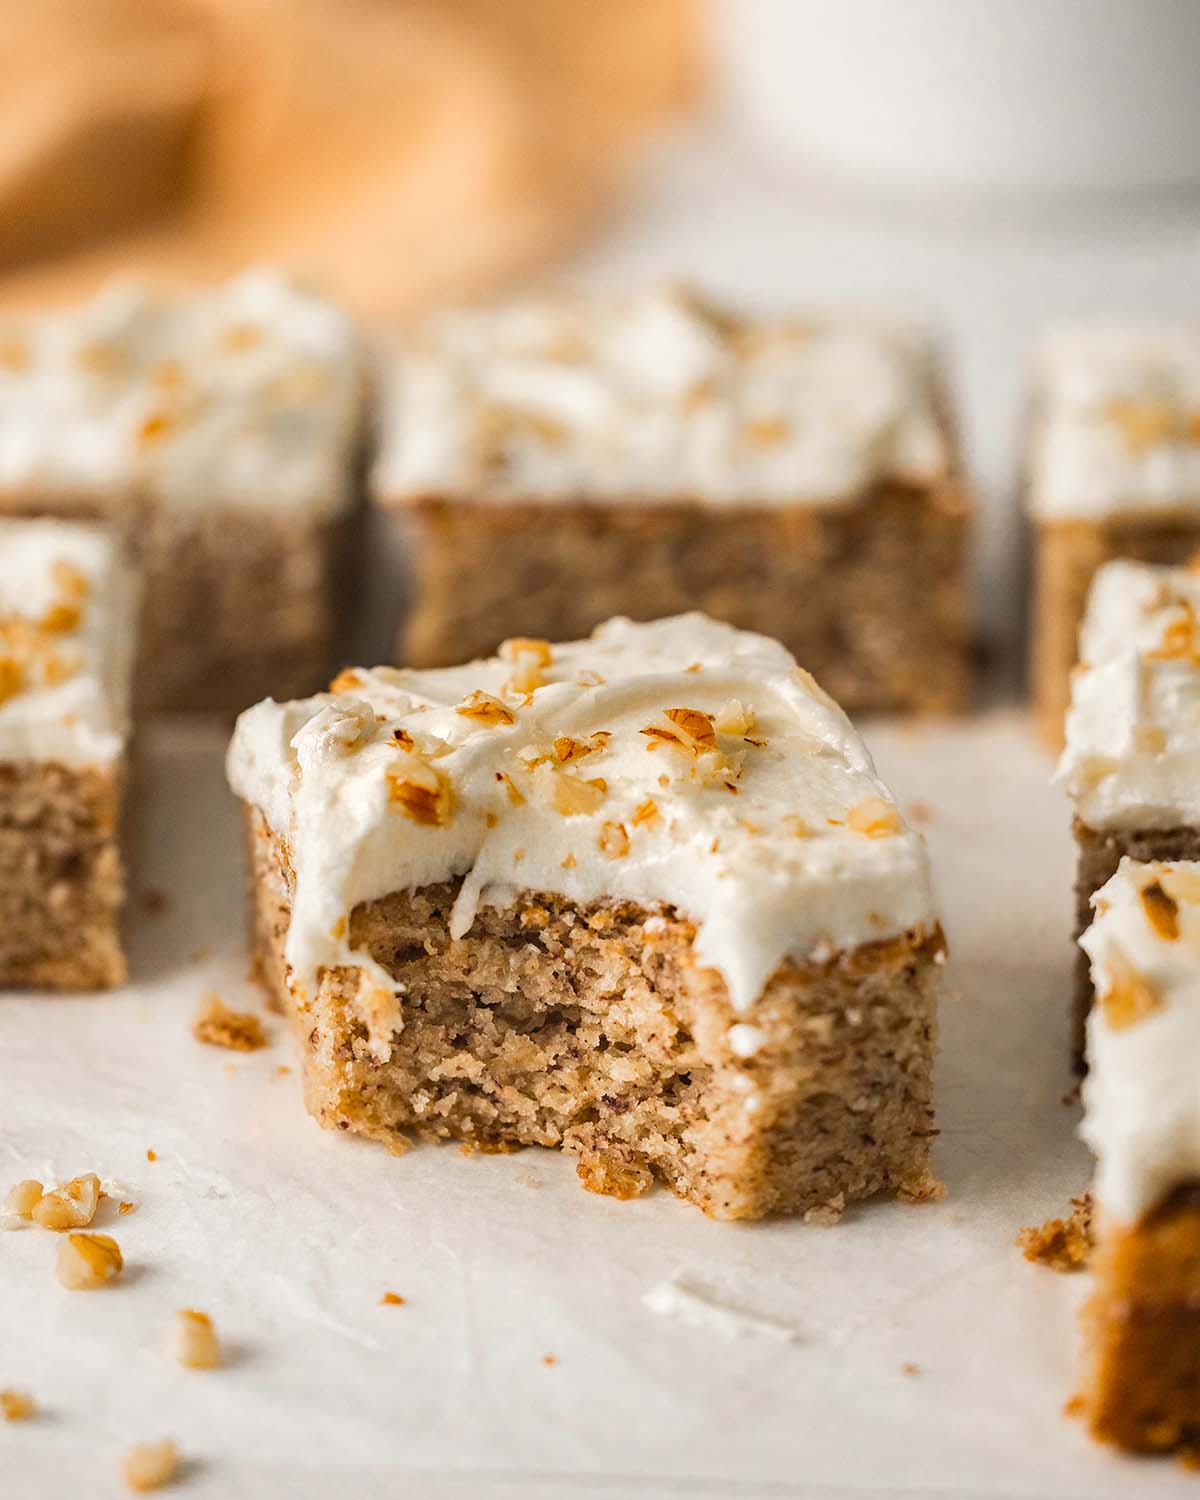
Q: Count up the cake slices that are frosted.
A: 7